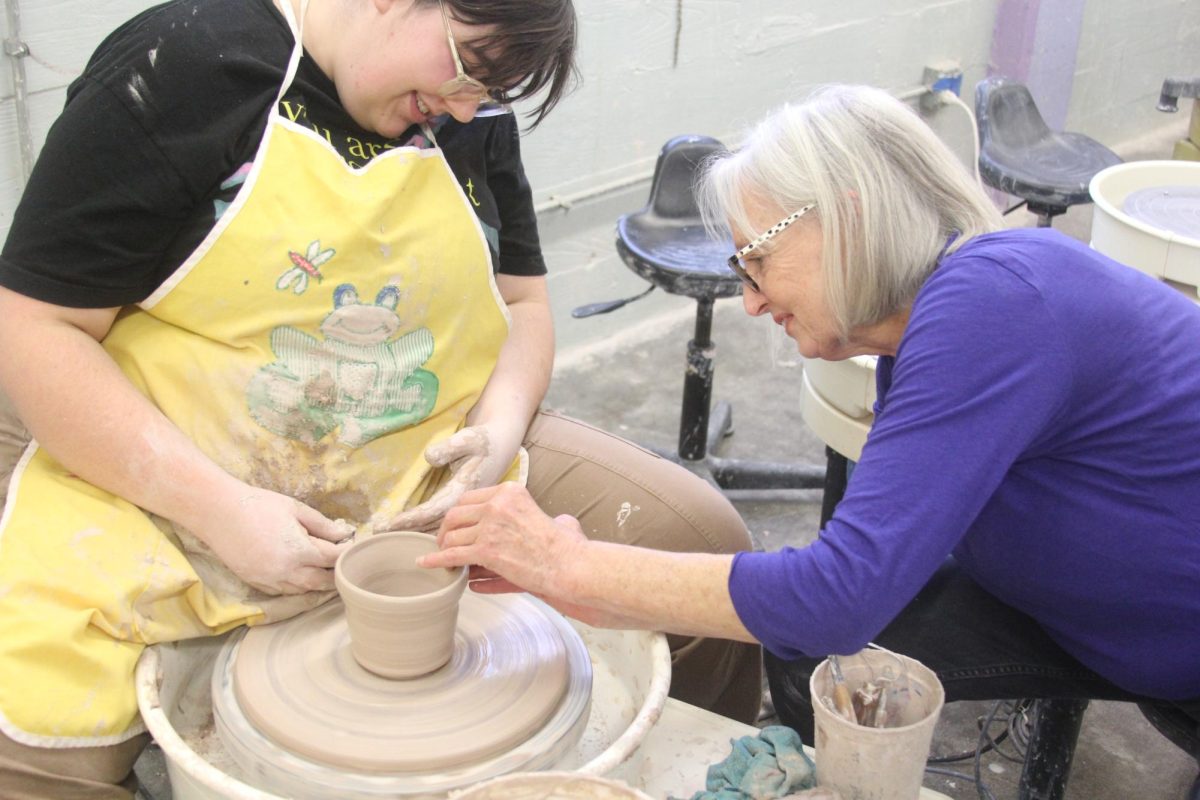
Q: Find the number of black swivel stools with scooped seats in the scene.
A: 2